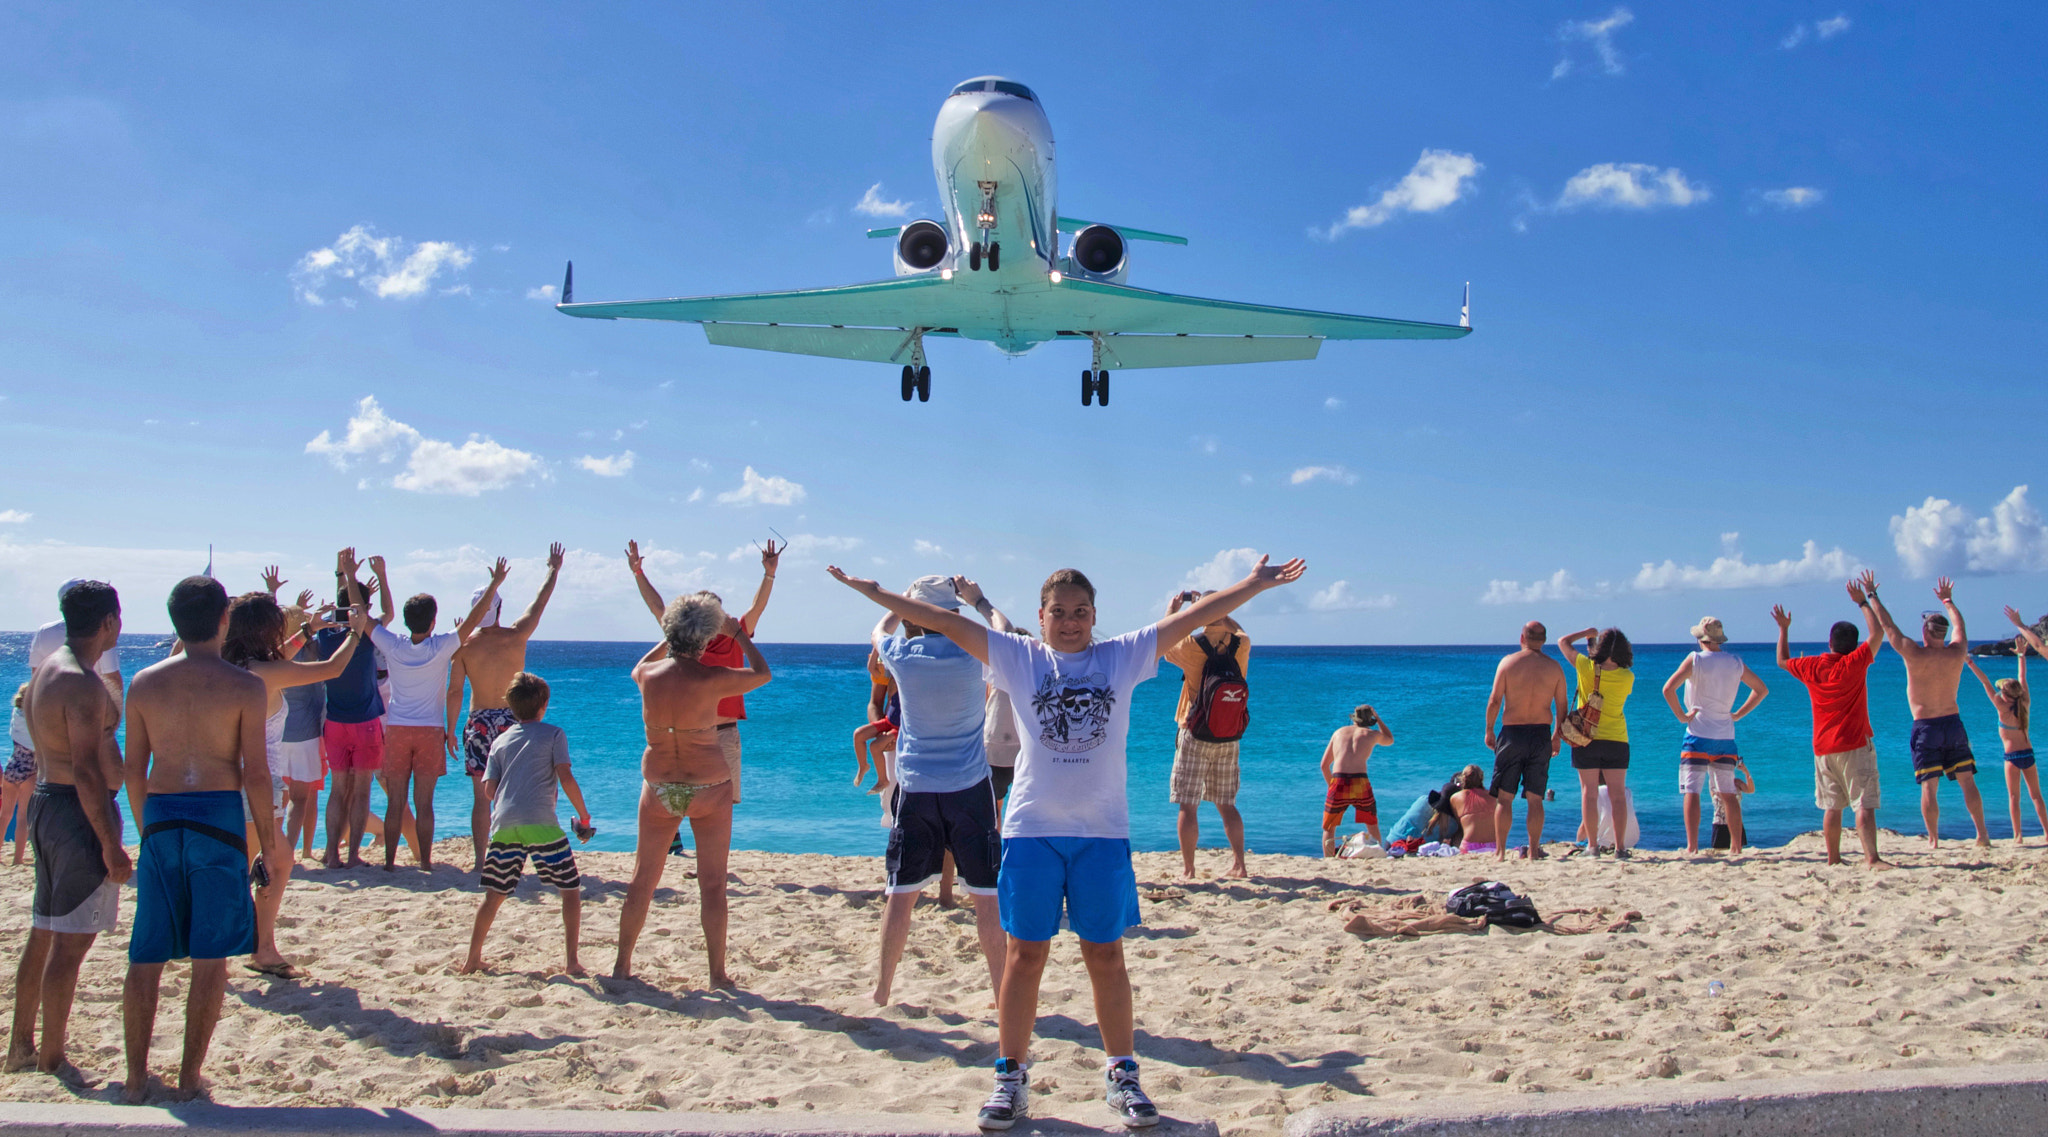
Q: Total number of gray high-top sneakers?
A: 2